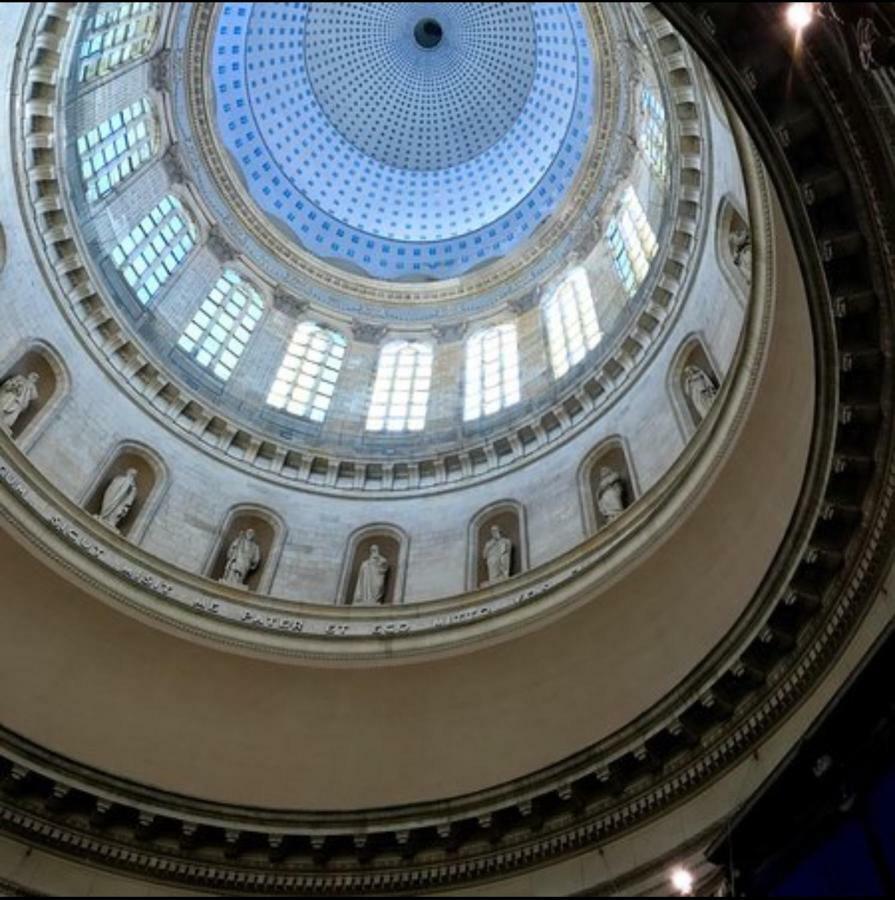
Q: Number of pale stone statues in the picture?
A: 8